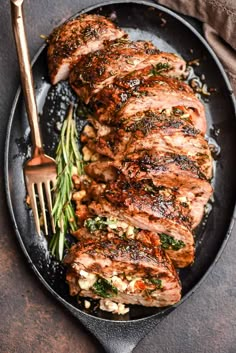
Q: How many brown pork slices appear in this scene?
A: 7